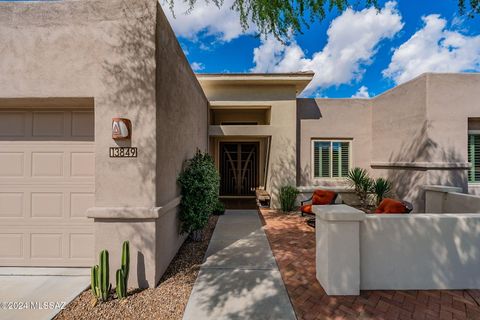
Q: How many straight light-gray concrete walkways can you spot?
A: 1